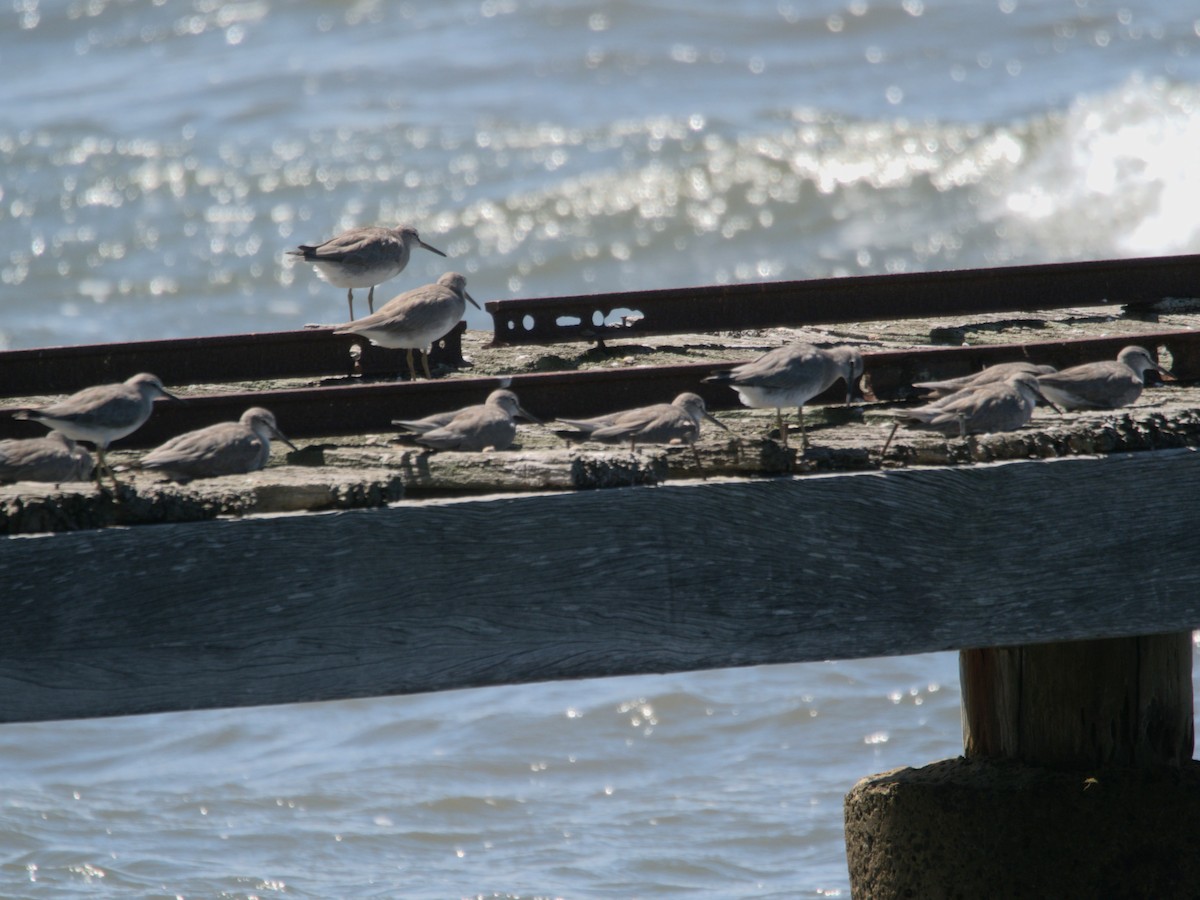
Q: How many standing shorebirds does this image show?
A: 4